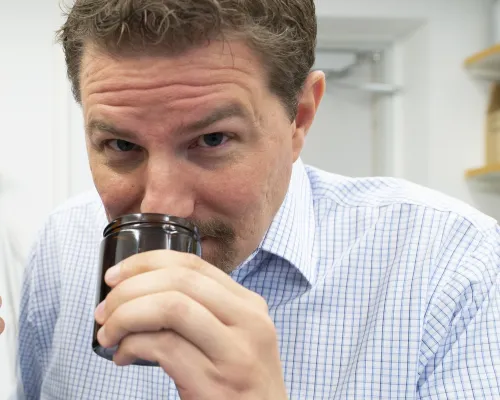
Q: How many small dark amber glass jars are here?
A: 1